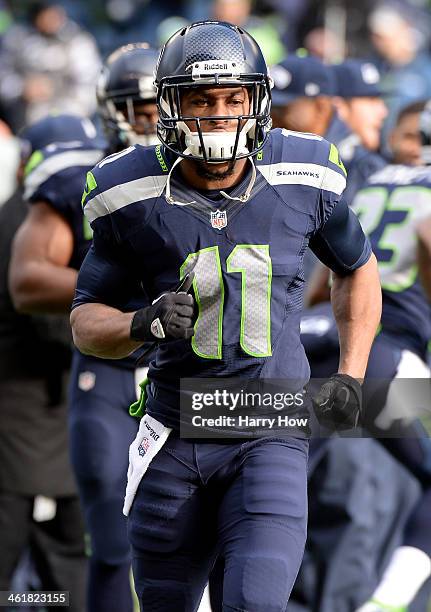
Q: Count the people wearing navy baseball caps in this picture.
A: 2